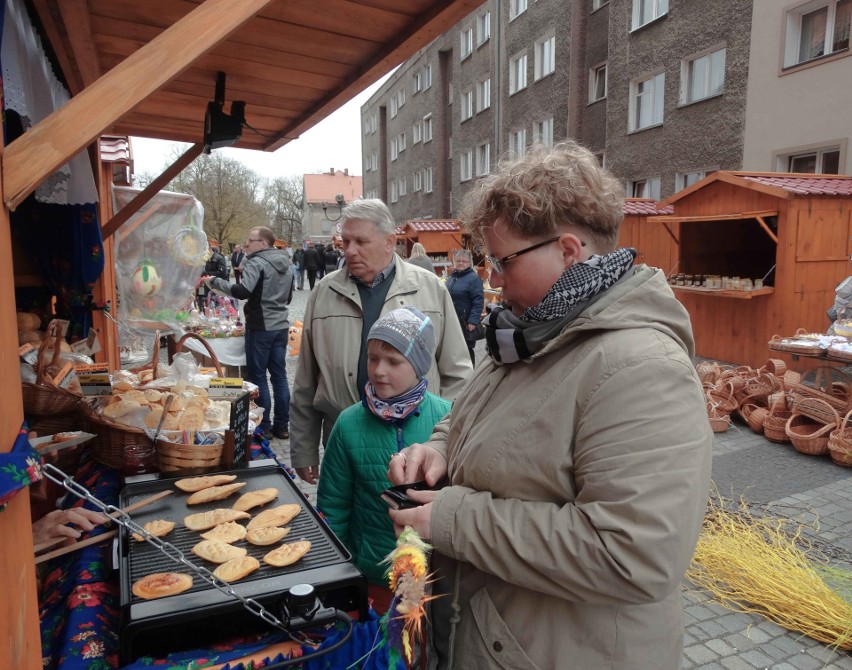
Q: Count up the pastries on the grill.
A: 12